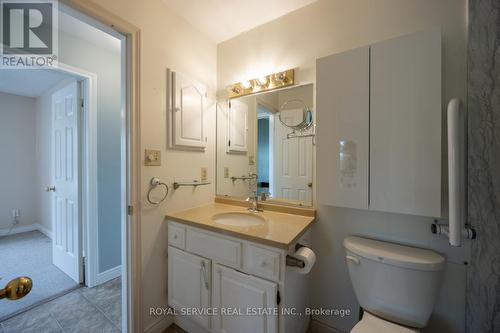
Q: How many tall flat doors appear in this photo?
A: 2